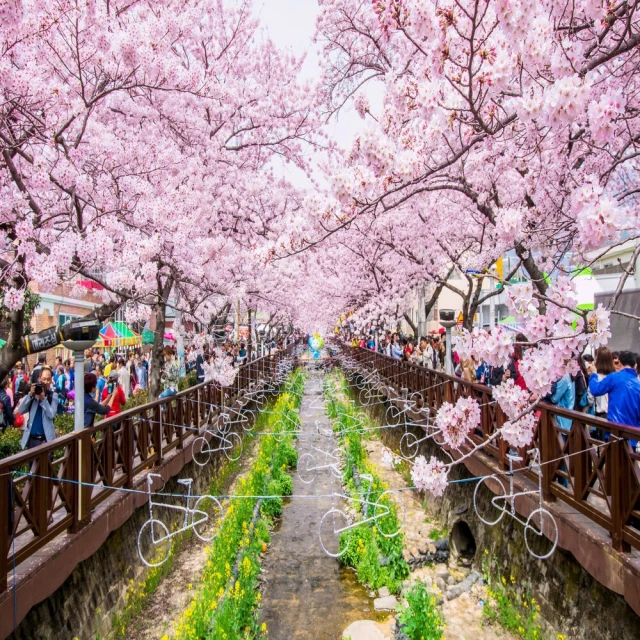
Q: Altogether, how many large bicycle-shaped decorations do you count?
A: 3